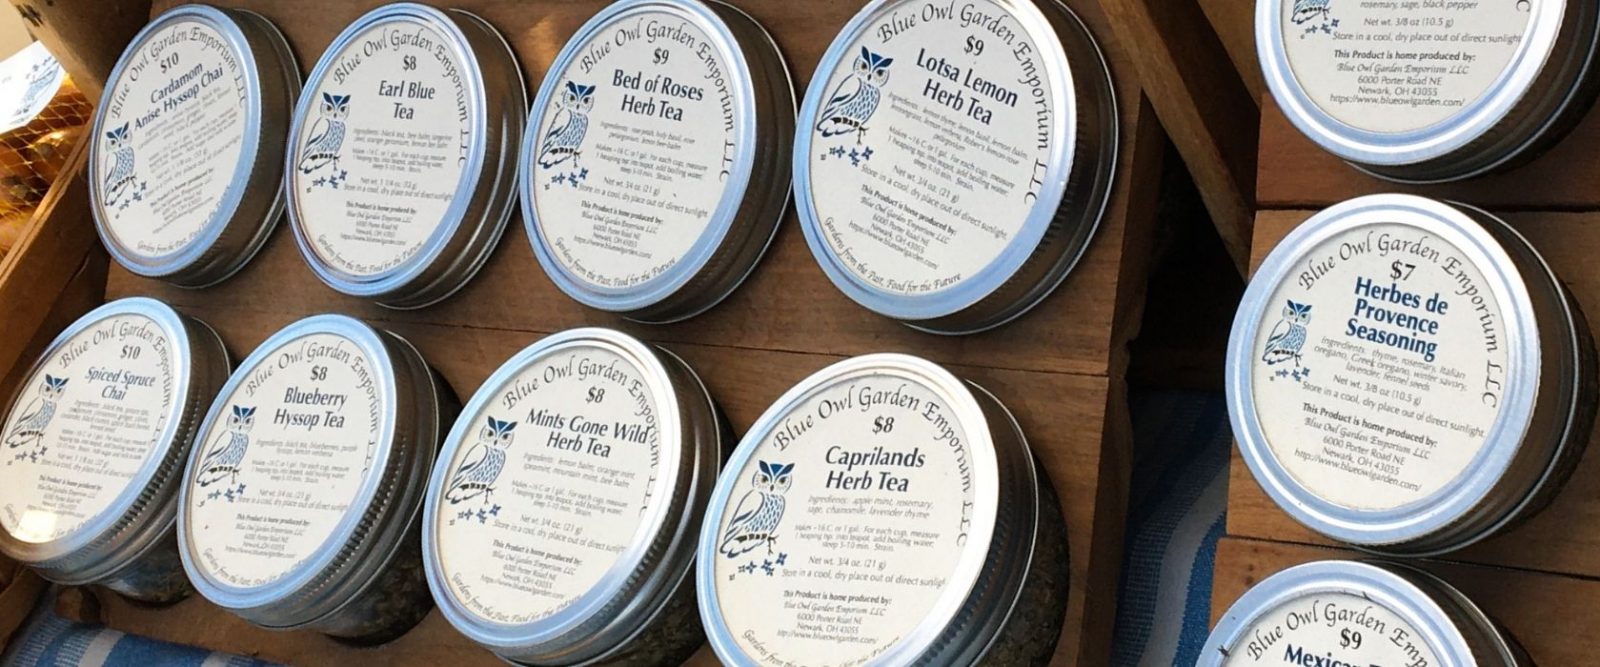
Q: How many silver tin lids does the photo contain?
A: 11